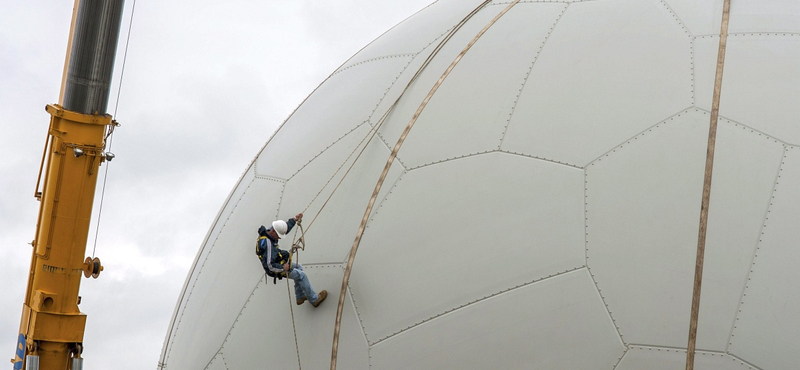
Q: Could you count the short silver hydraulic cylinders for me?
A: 2